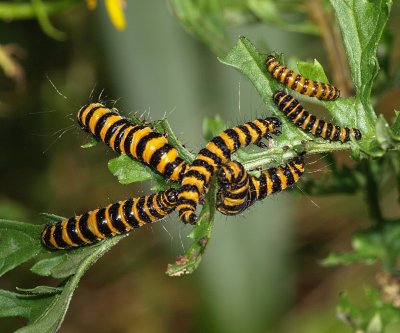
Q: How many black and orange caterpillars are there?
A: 6